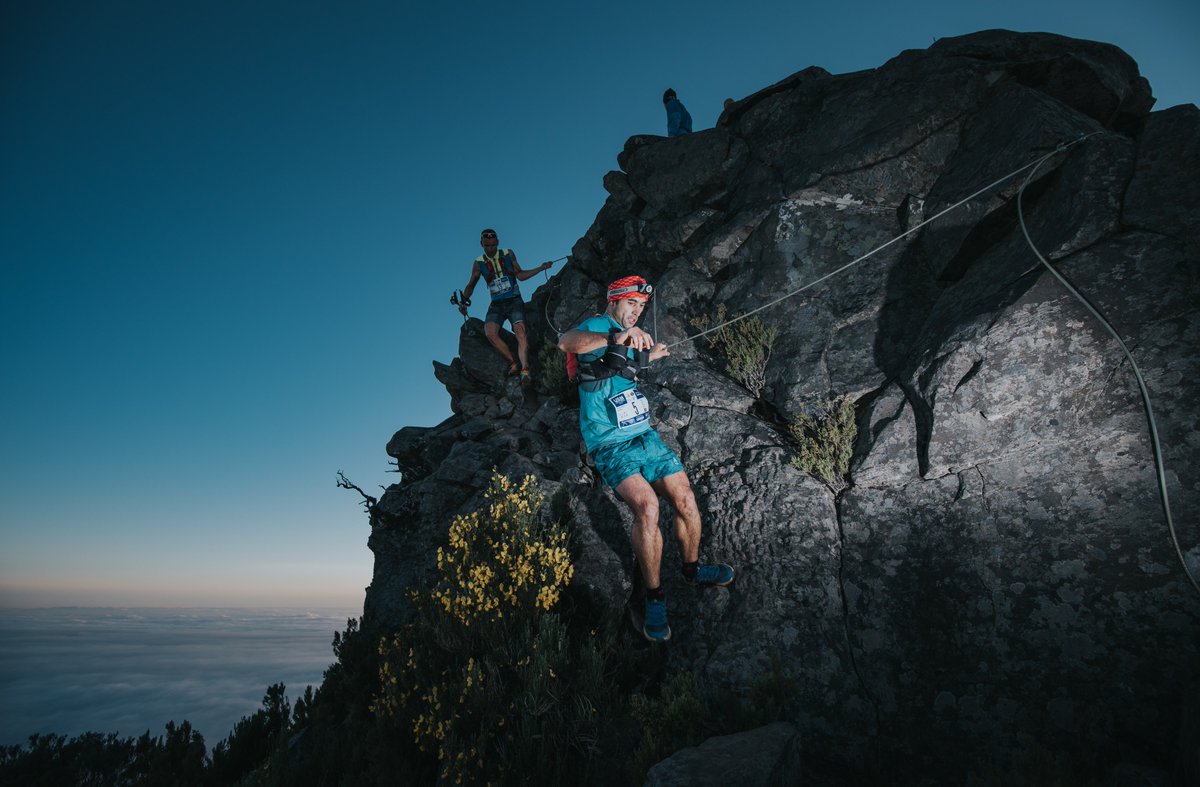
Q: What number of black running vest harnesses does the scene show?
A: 1